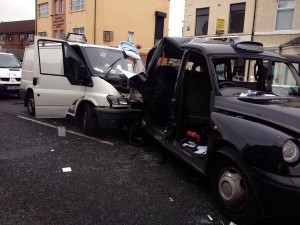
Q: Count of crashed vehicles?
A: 2